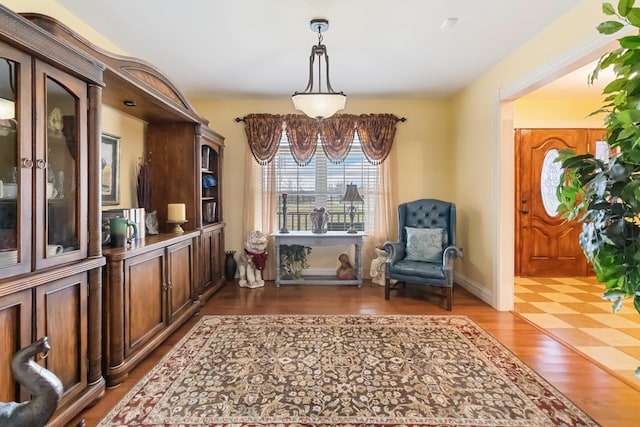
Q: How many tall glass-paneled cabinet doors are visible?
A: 2